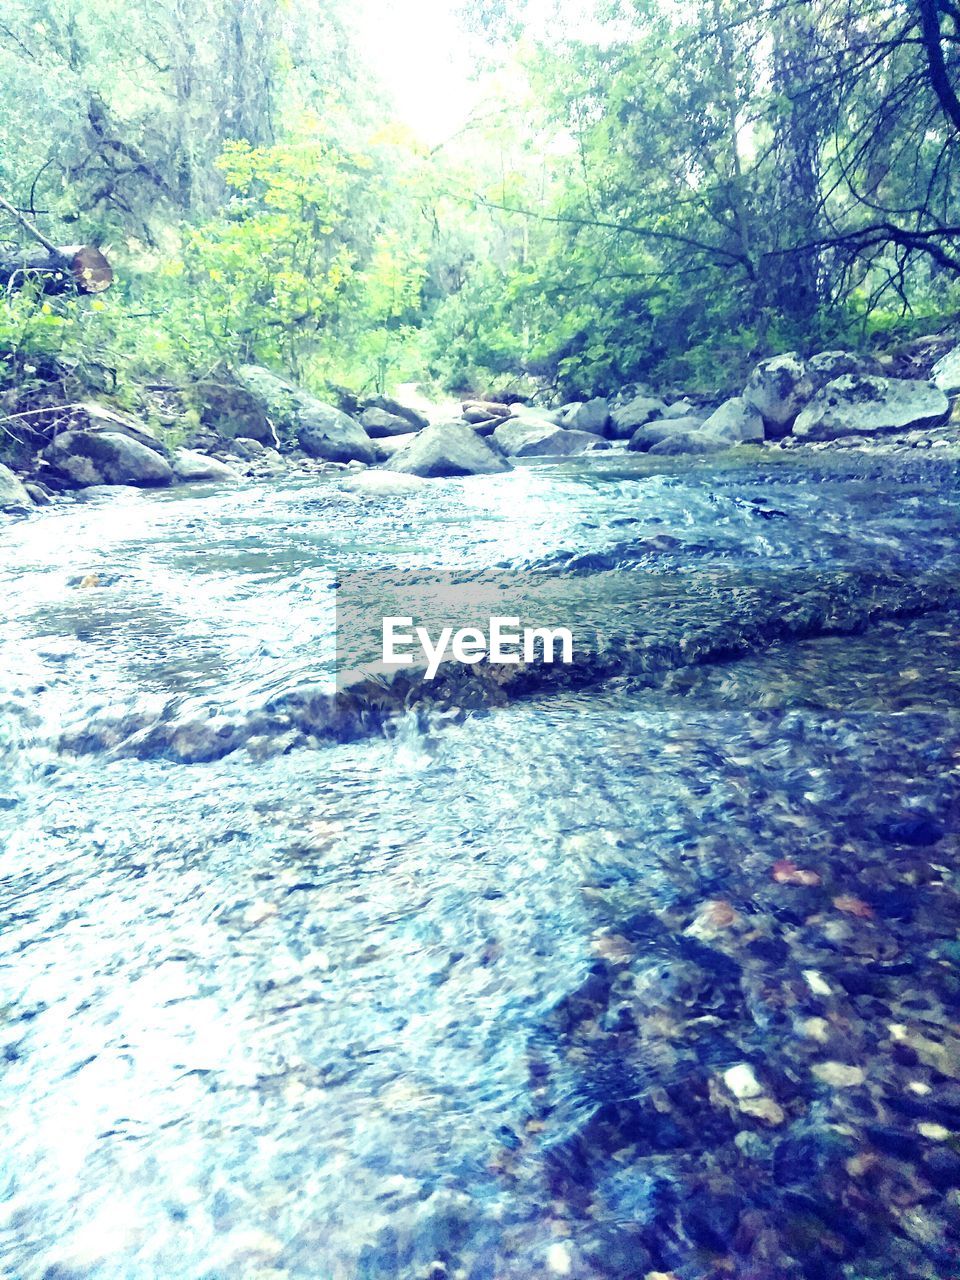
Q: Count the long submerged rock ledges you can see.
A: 1